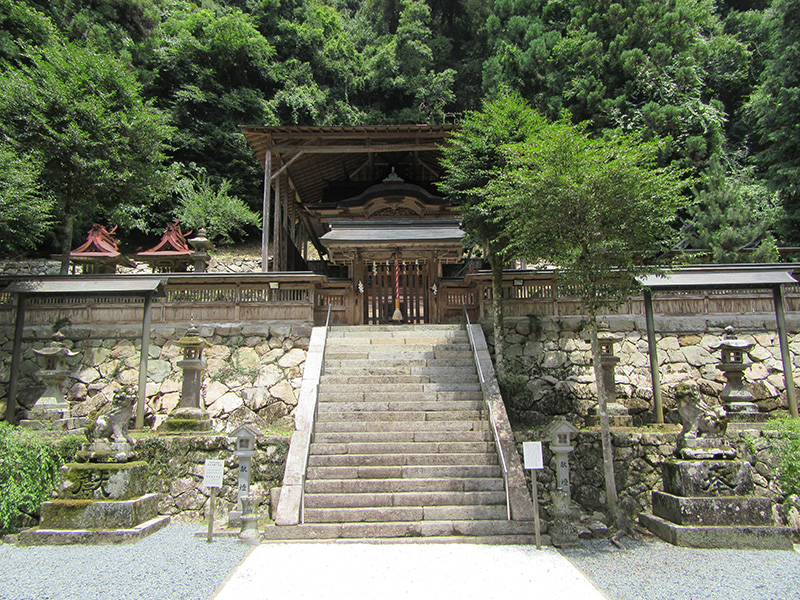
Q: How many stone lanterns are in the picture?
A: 7